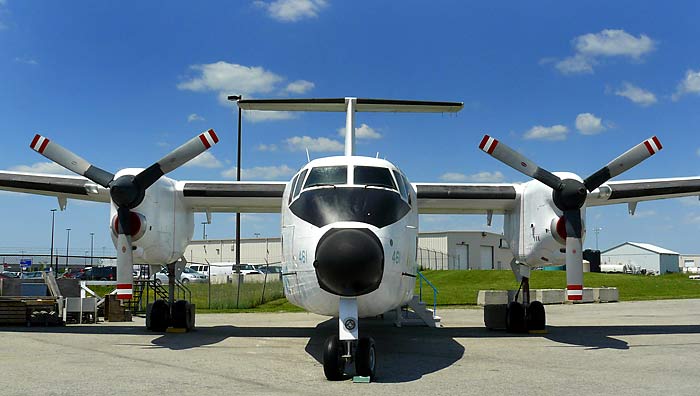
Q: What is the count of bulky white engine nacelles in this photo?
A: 2